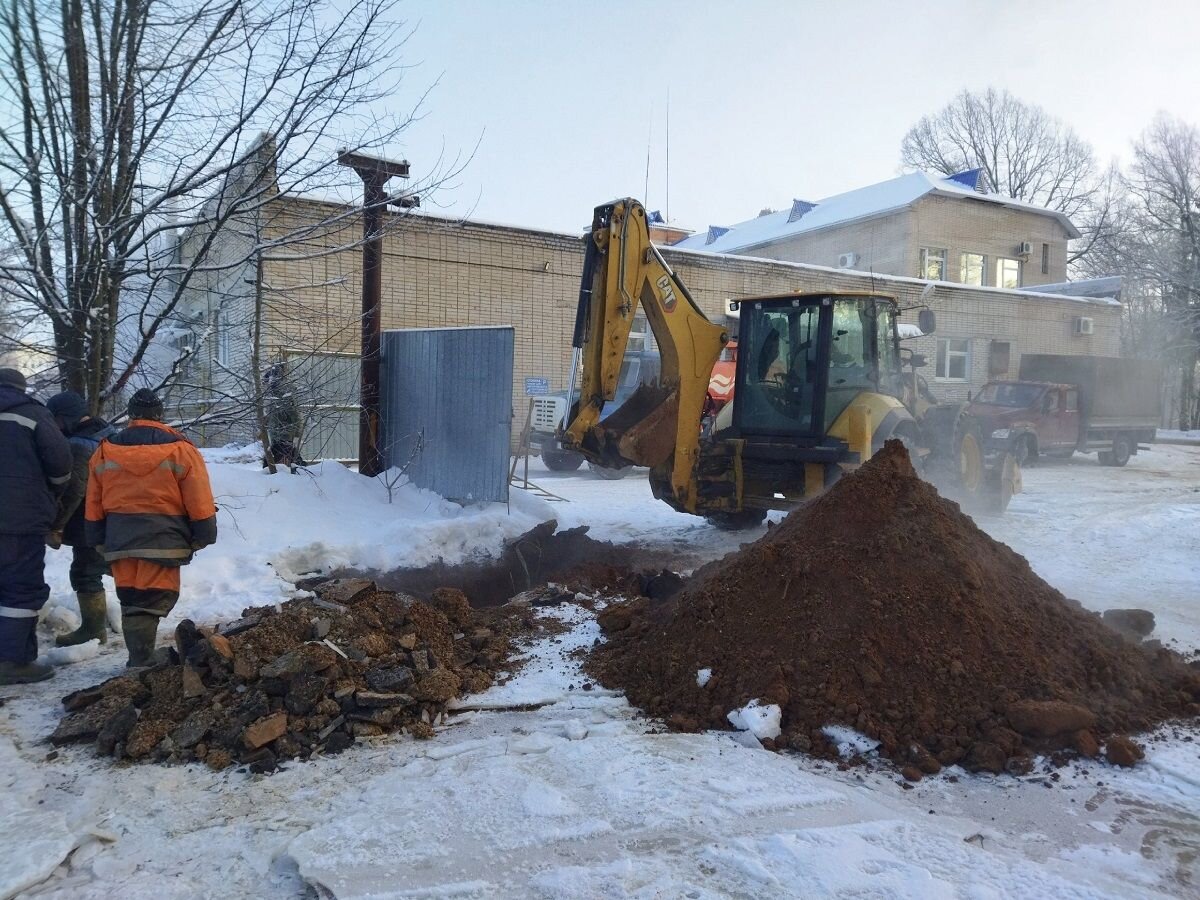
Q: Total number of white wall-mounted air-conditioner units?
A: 3